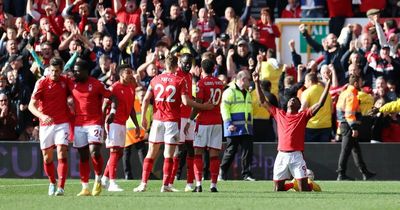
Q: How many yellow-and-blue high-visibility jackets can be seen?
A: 1